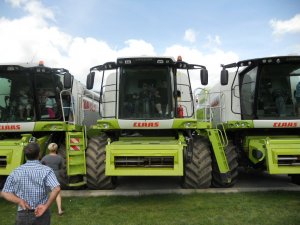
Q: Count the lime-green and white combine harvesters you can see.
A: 3